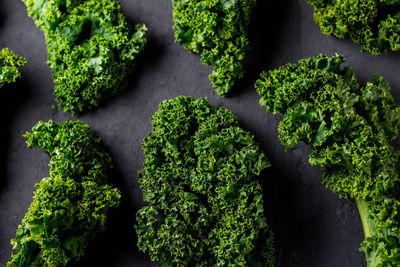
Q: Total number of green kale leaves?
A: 7